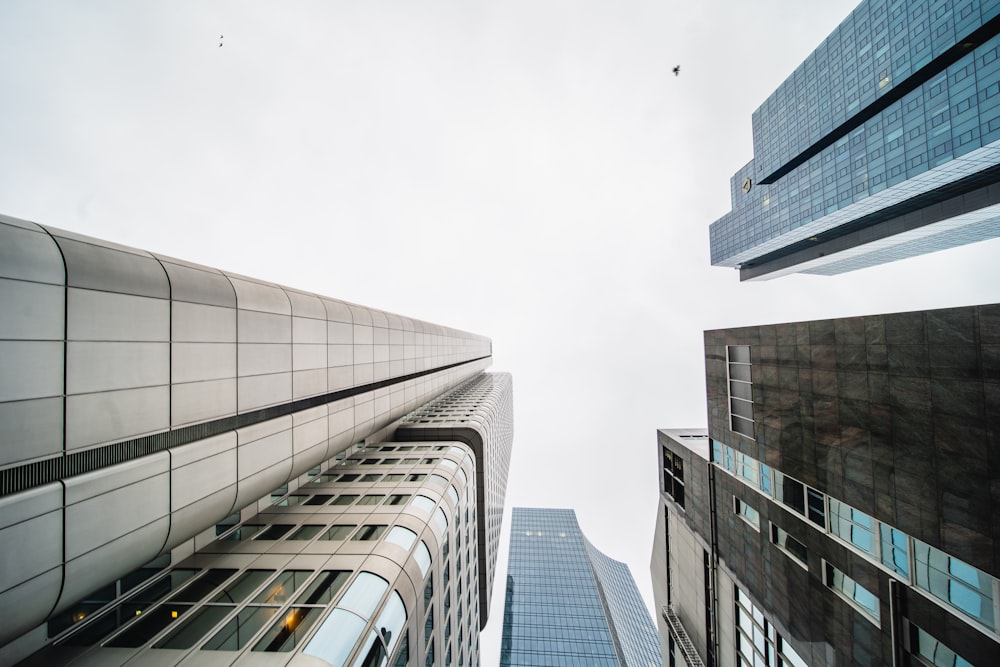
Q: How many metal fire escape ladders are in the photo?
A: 1